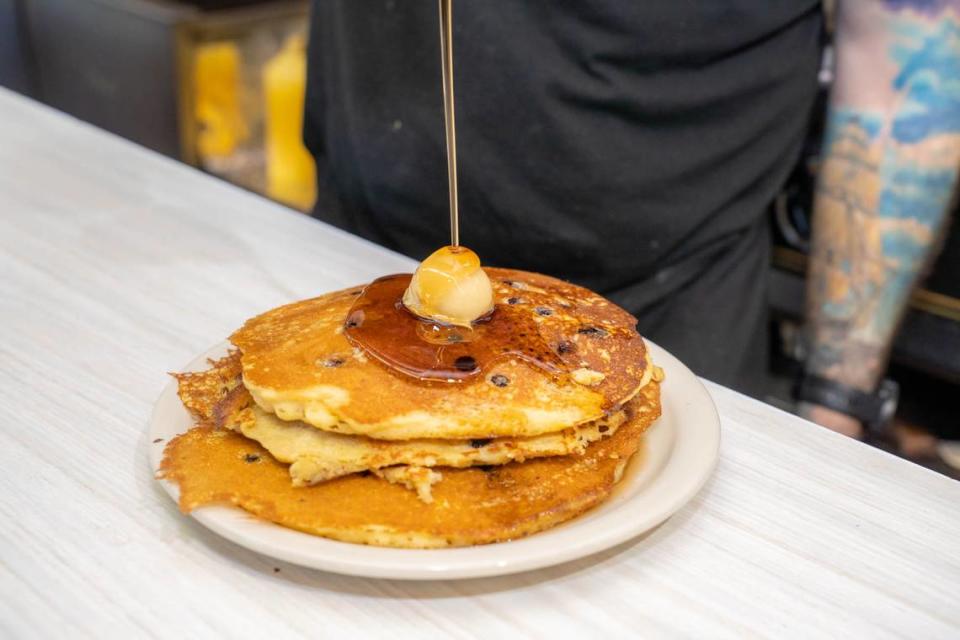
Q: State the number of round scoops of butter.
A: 1